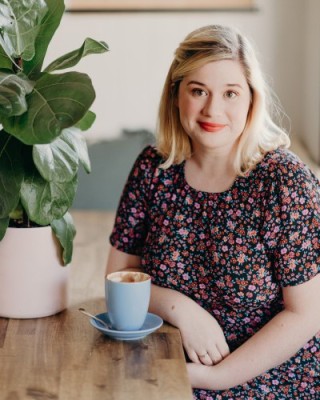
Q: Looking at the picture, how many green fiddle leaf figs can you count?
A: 1